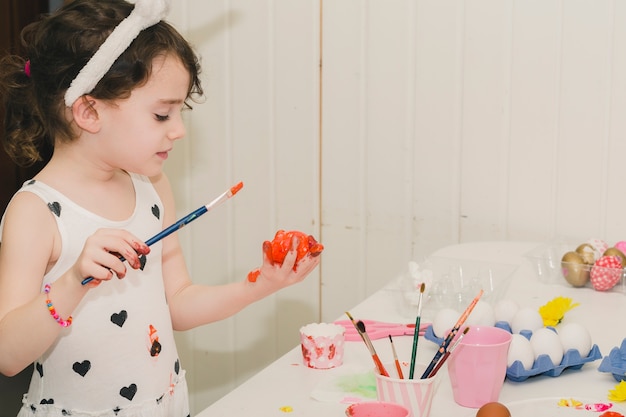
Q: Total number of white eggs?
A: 7